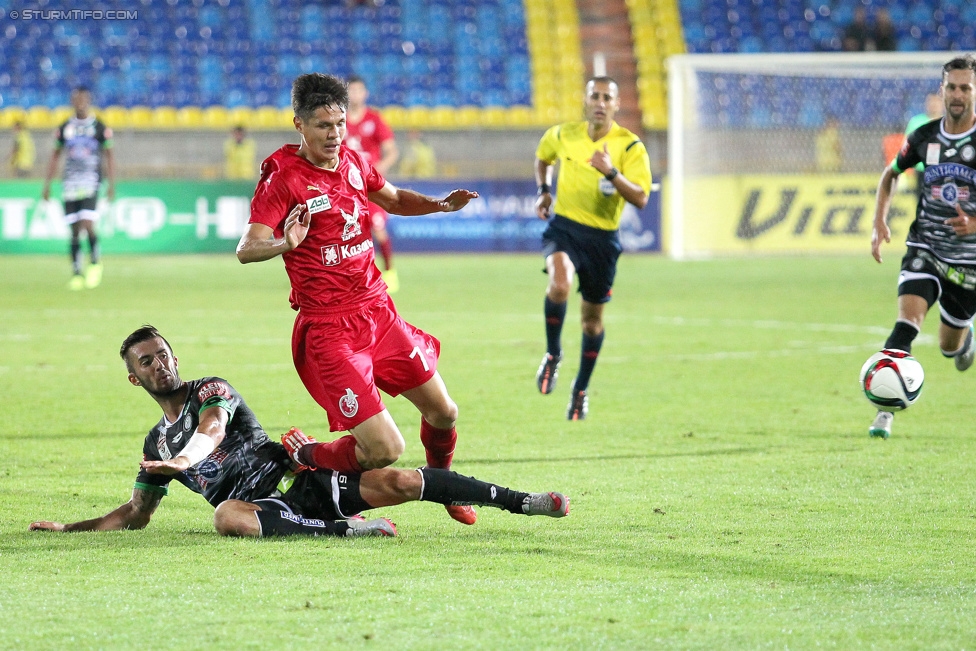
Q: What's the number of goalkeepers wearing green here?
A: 1